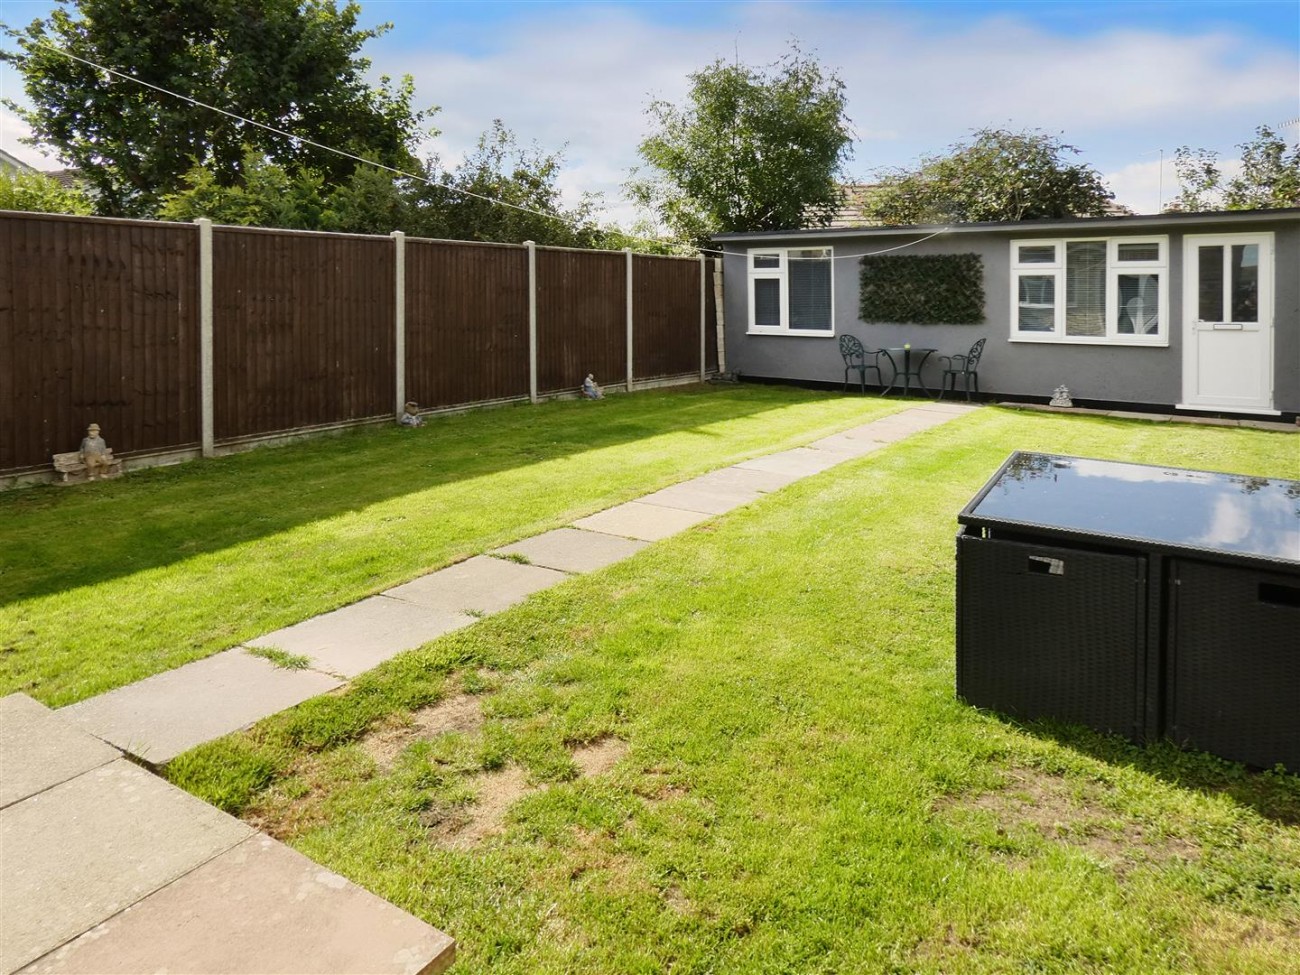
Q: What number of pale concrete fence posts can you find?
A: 5